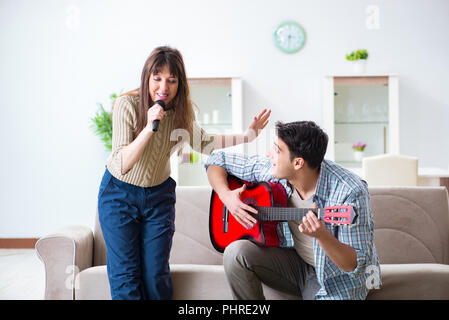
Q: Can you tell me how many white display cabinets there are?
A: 2